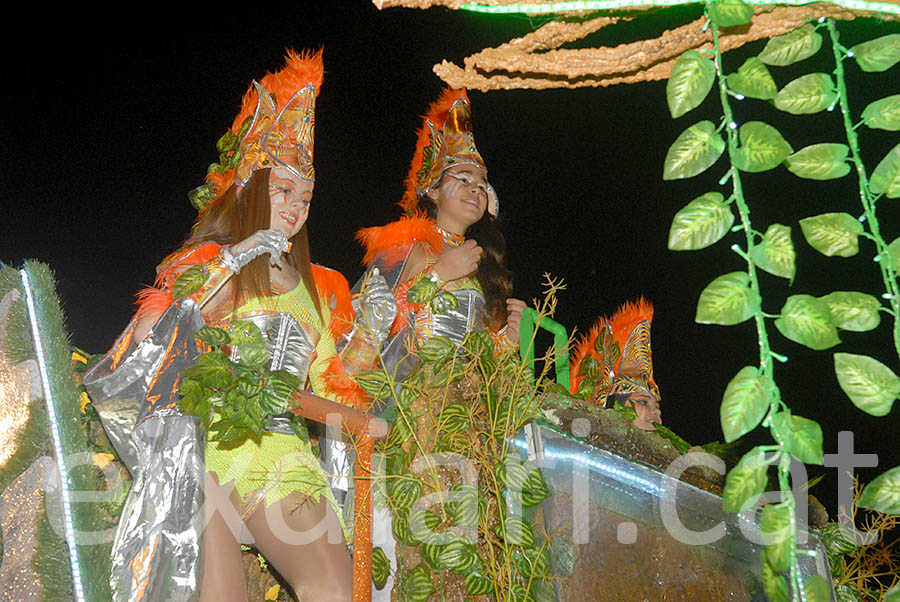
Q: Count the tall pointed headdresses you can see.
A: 3